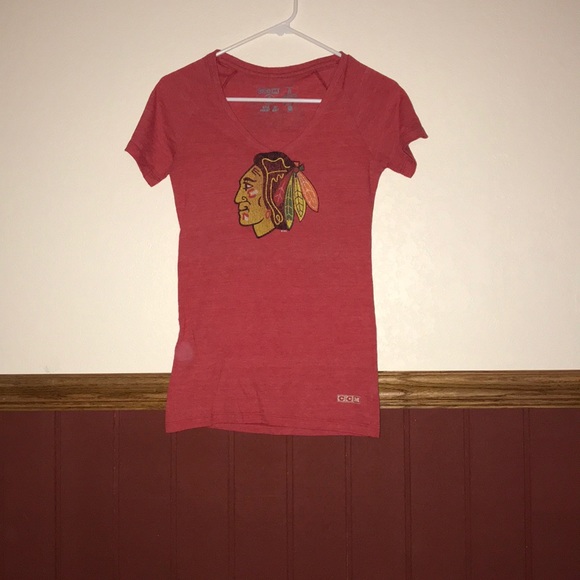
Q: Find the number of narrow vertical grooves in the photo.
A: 9